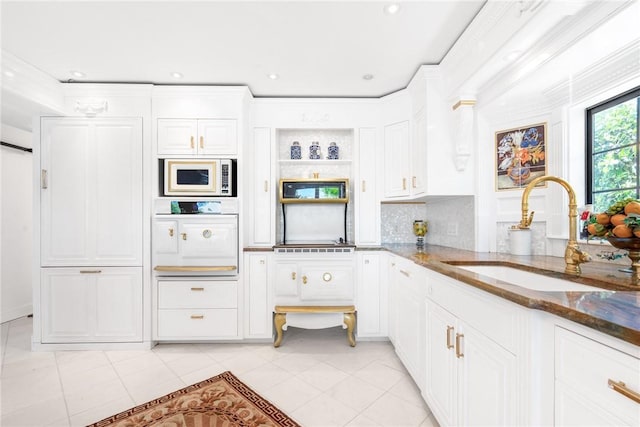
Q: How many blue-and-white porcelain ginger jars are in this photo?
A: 3